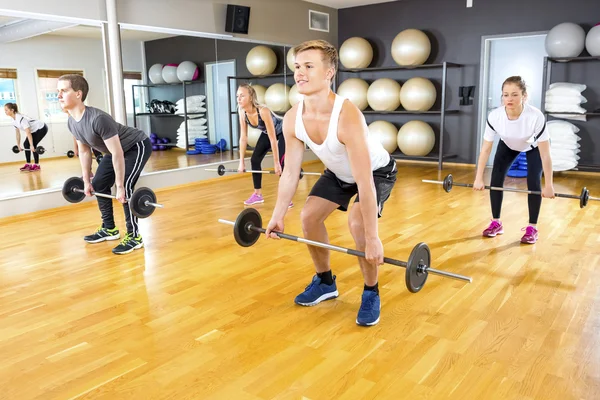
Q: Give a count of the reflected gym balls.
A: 9